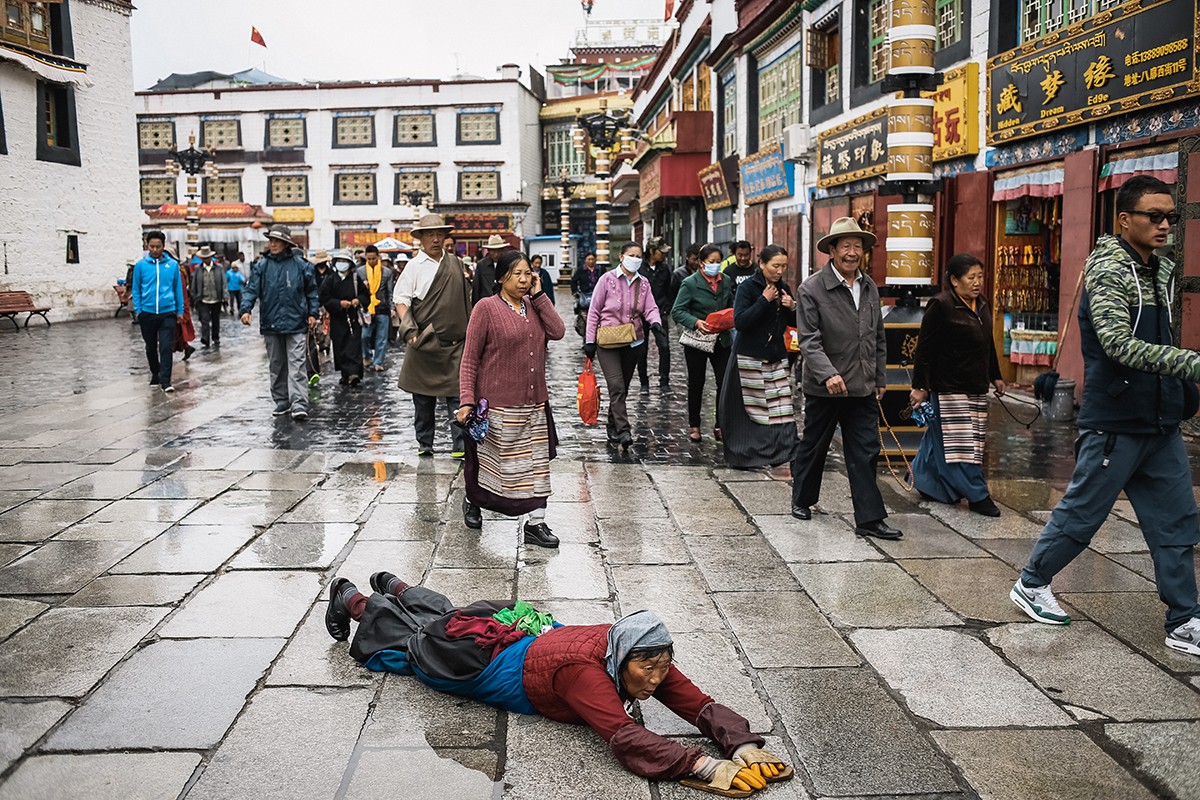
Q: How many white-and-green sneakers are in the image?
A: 2